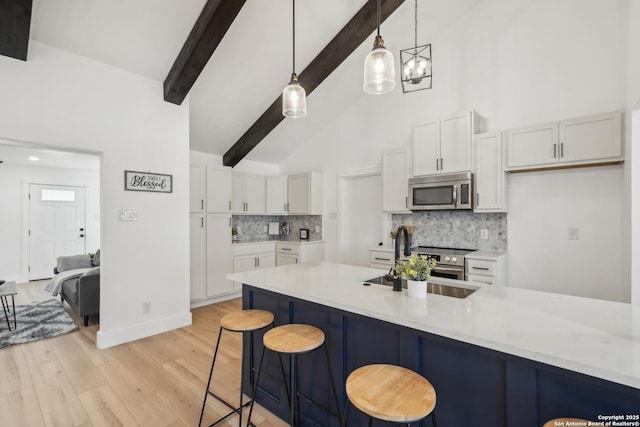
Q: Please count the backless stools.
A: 4